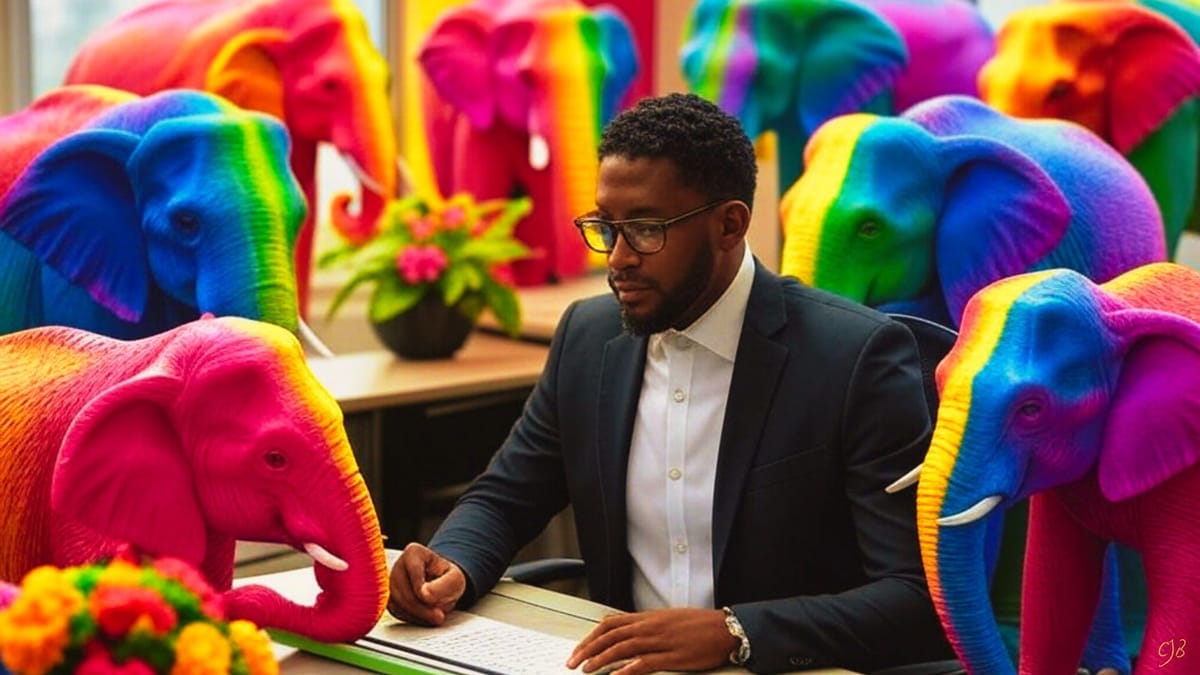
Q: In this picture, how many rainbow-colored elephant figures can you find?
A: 8